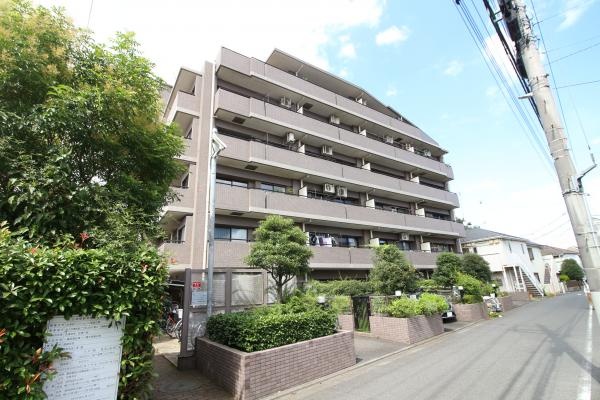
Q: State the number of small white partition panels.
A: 13